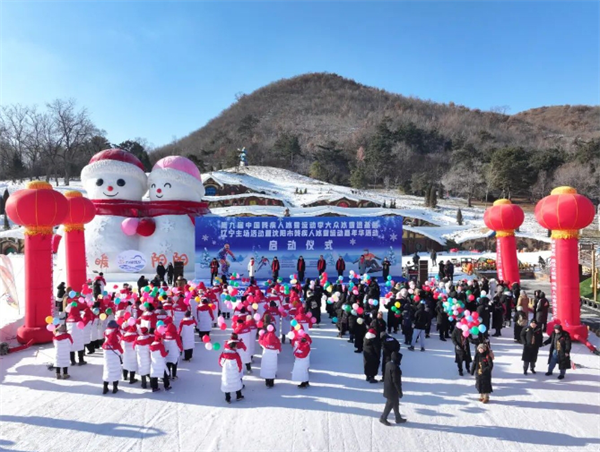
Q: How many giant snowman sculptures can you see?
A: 2